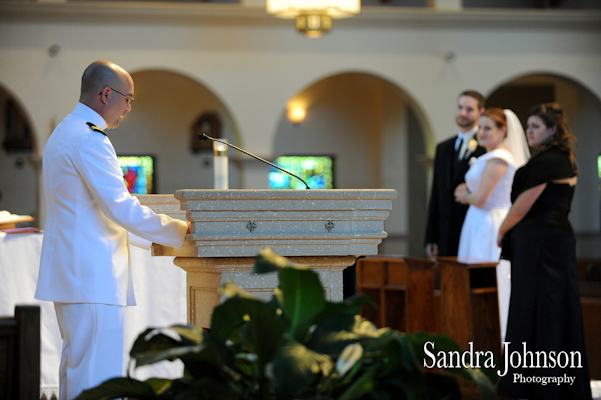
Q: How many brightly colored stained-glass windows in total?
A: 2